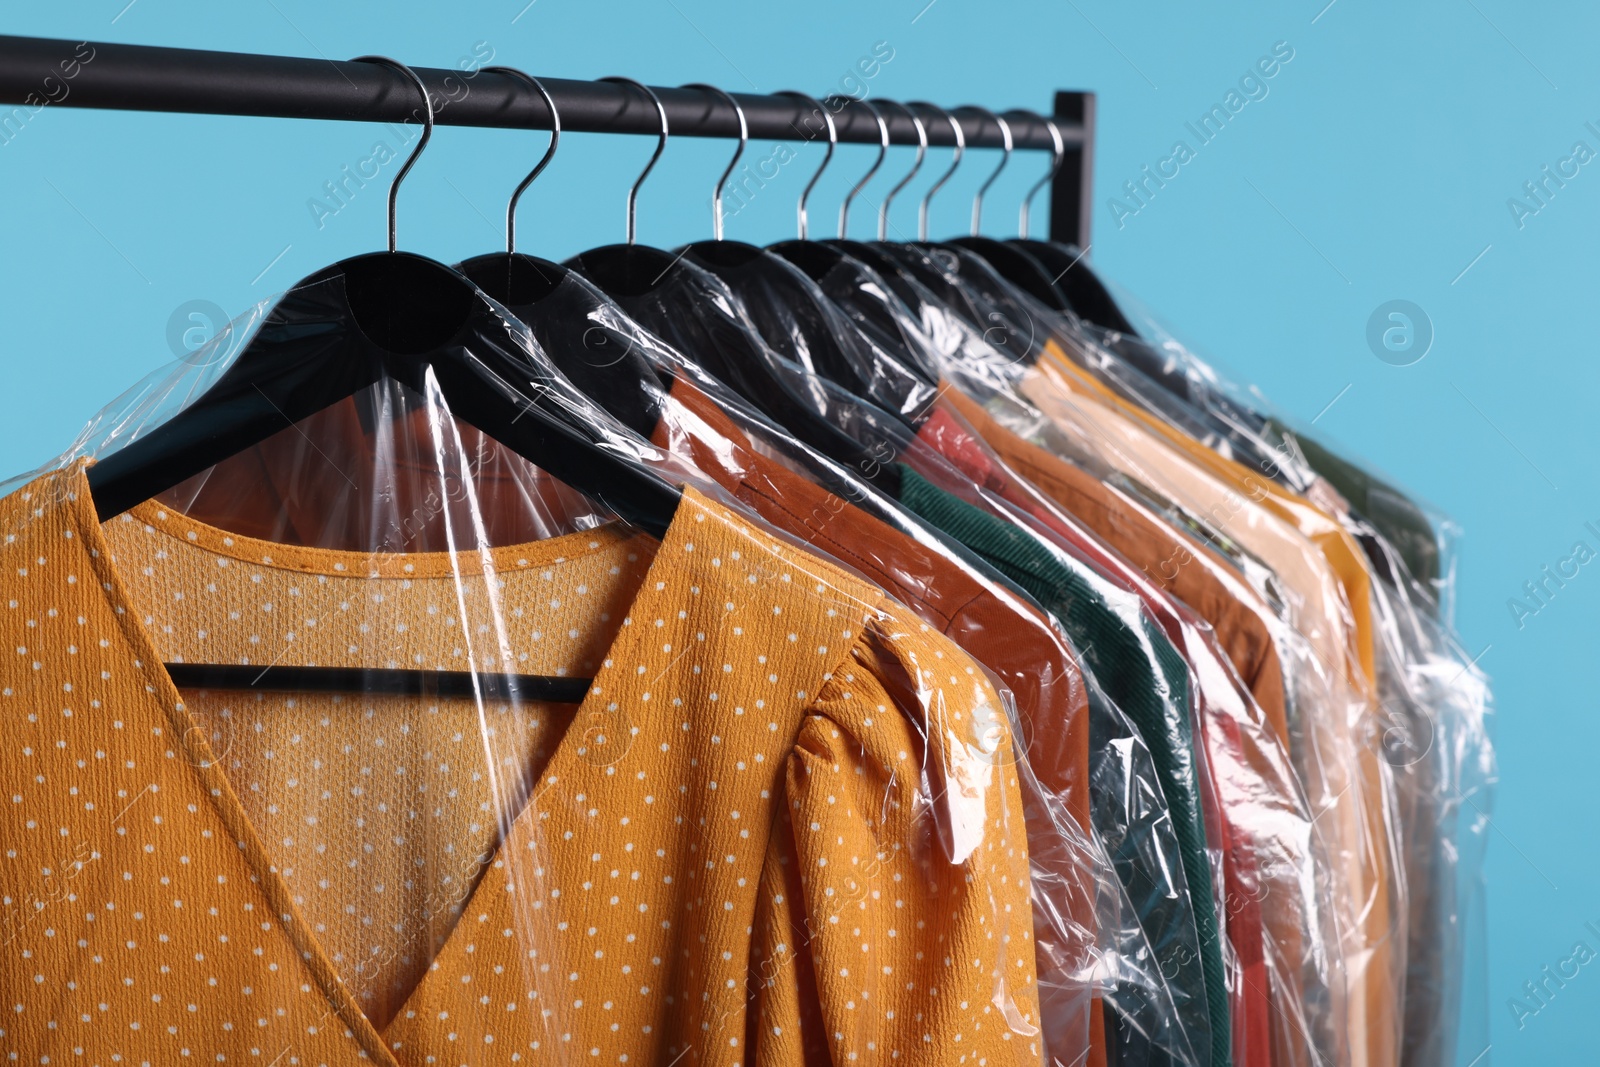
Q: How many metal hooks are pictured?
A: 10